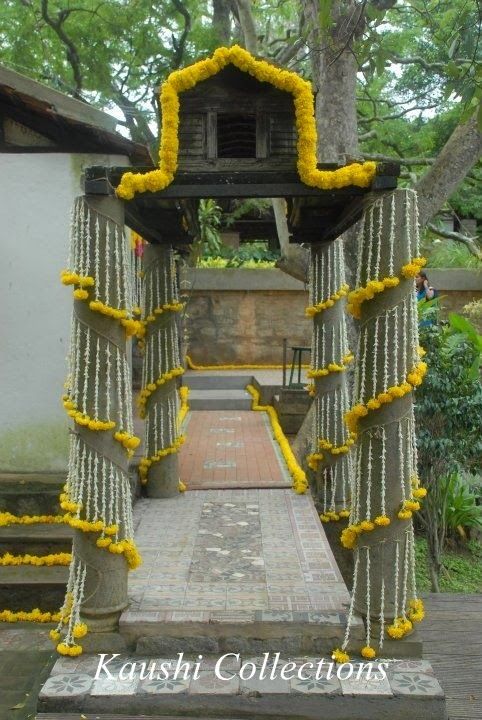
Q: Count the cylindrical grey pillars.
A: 4